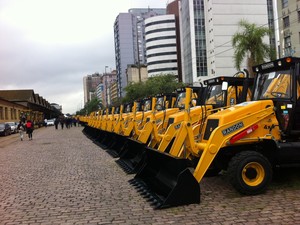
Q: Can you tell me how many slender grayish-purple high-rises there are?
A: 1